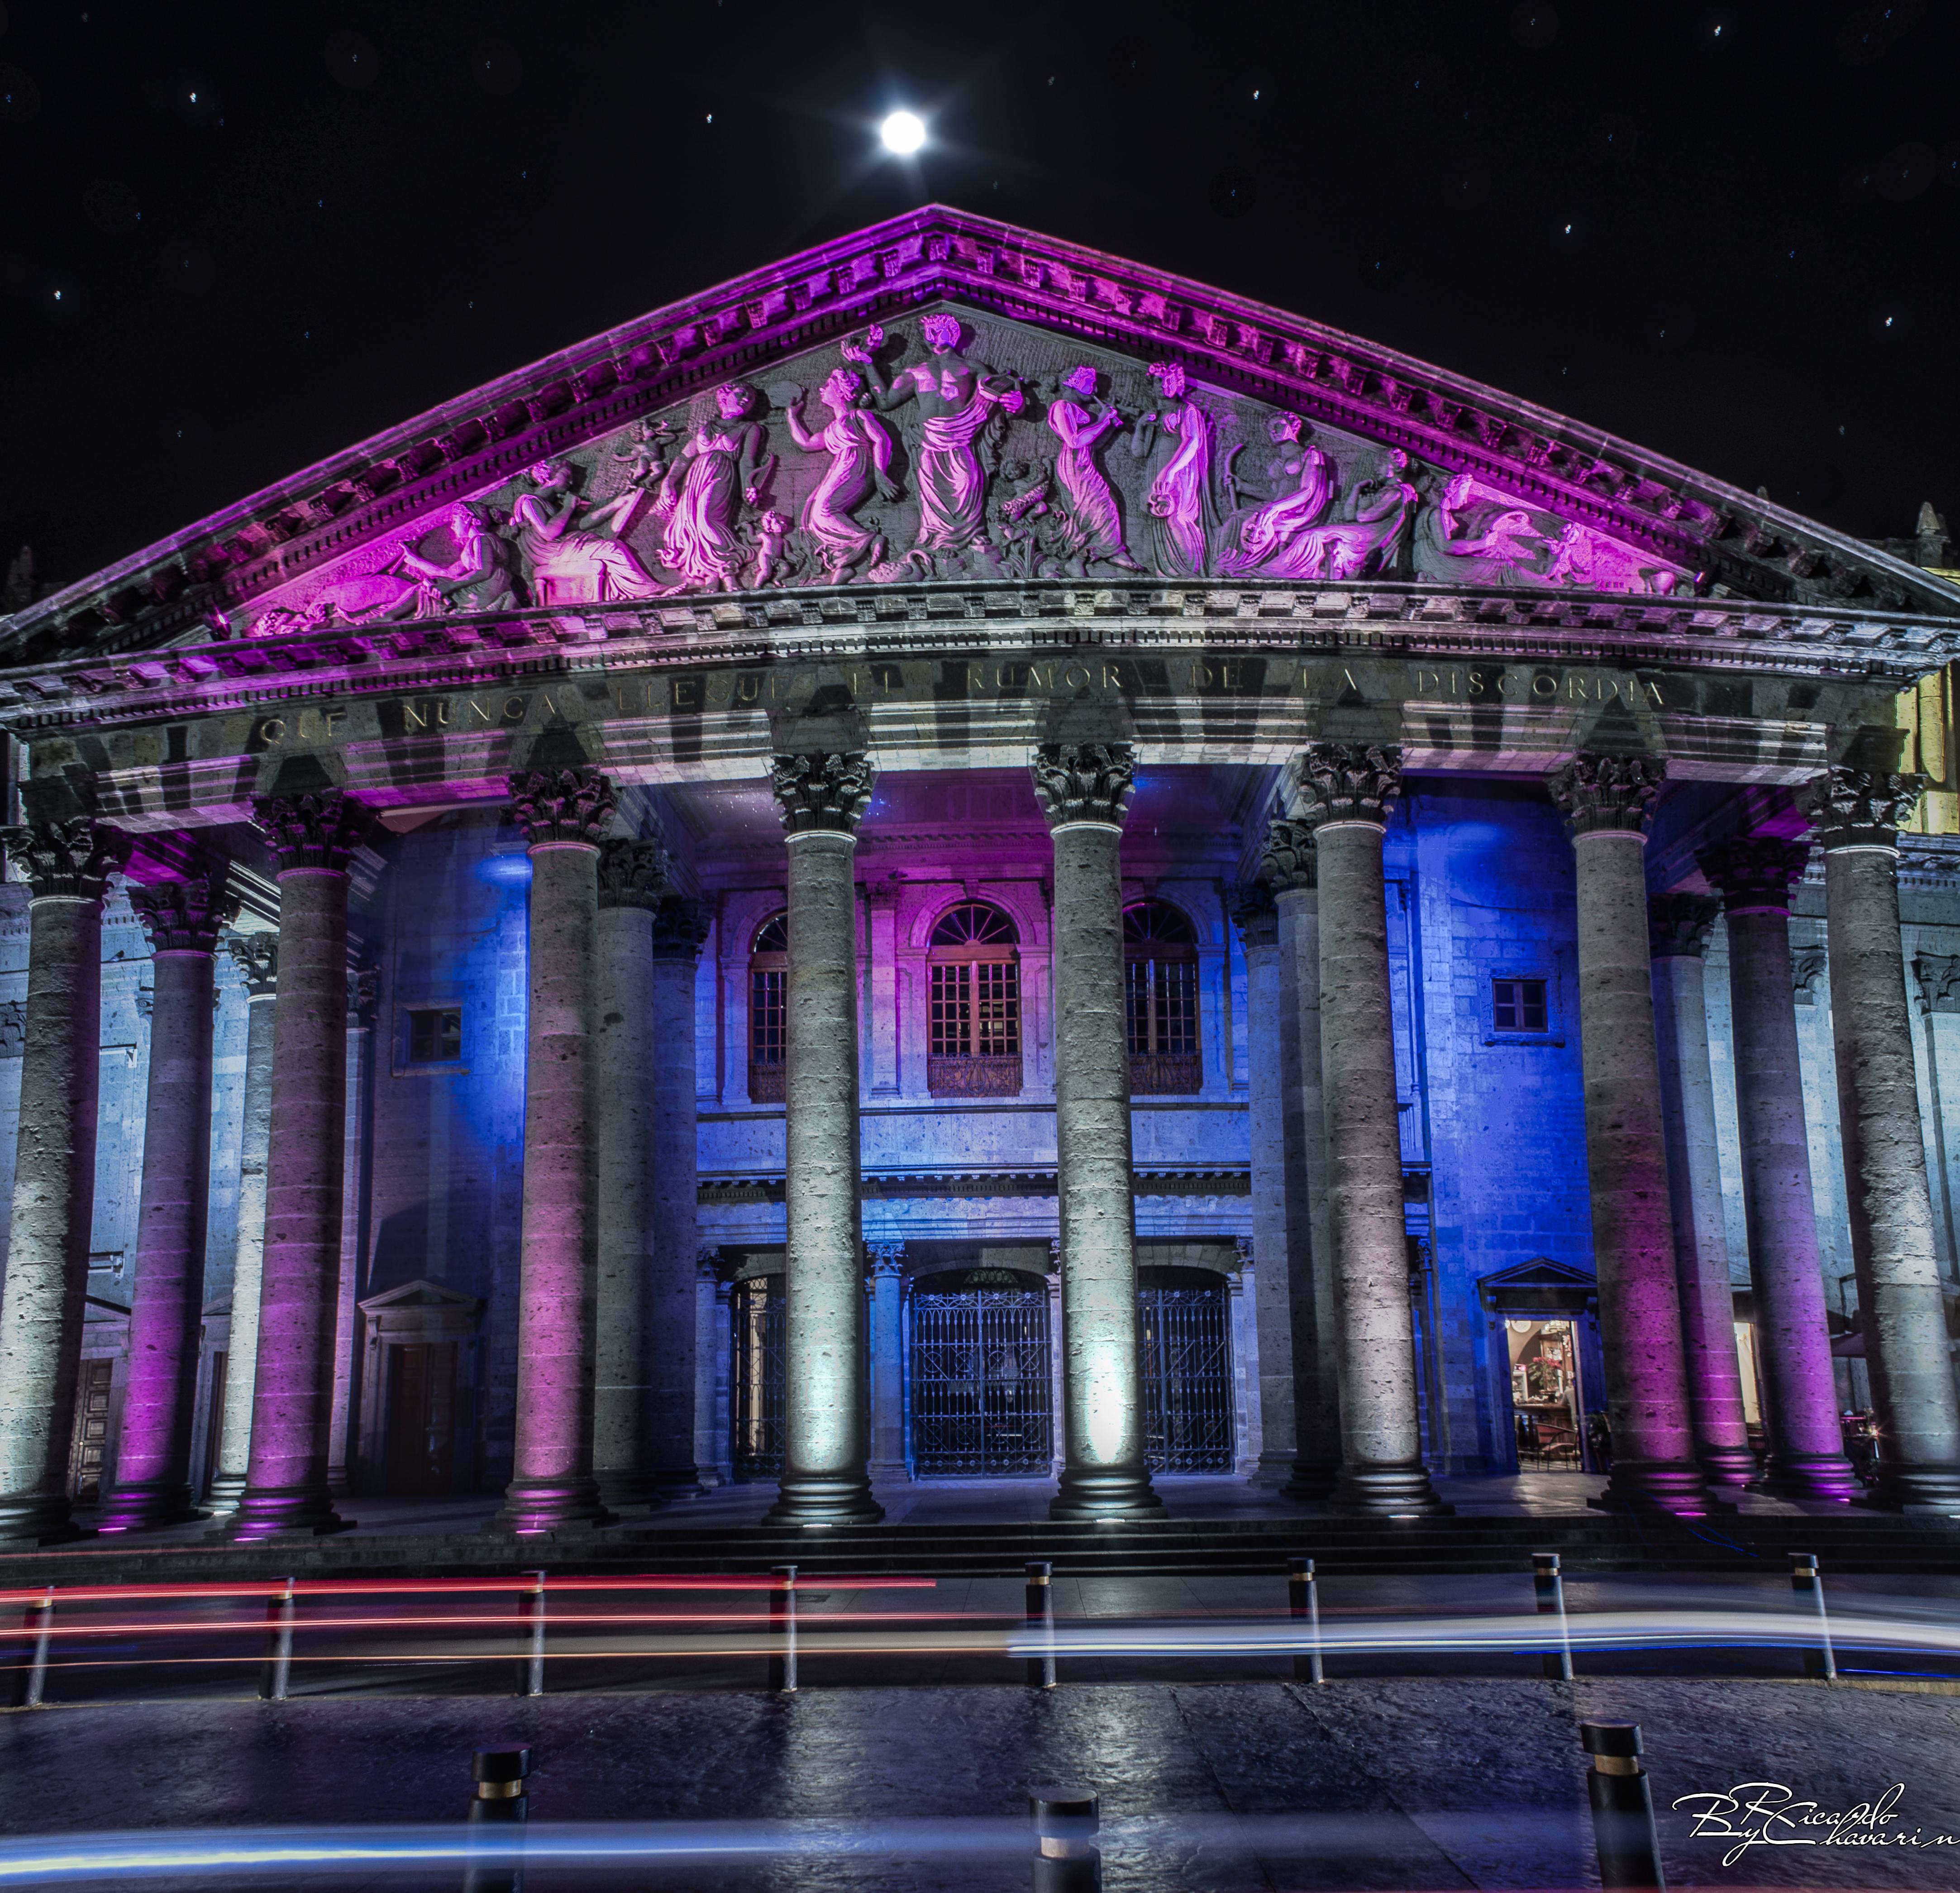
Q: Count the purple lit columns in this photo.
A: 6